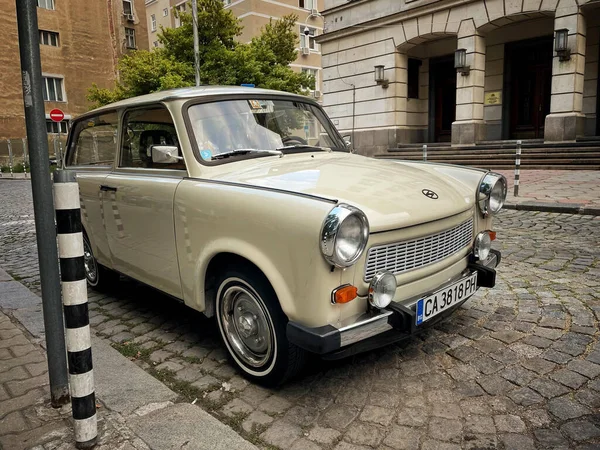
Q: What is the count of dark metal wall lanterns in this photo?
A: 3